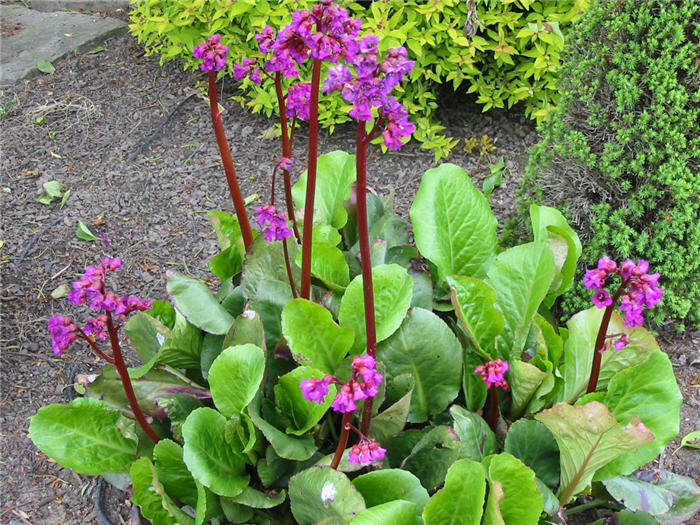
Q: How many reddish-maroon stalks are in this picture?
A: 9